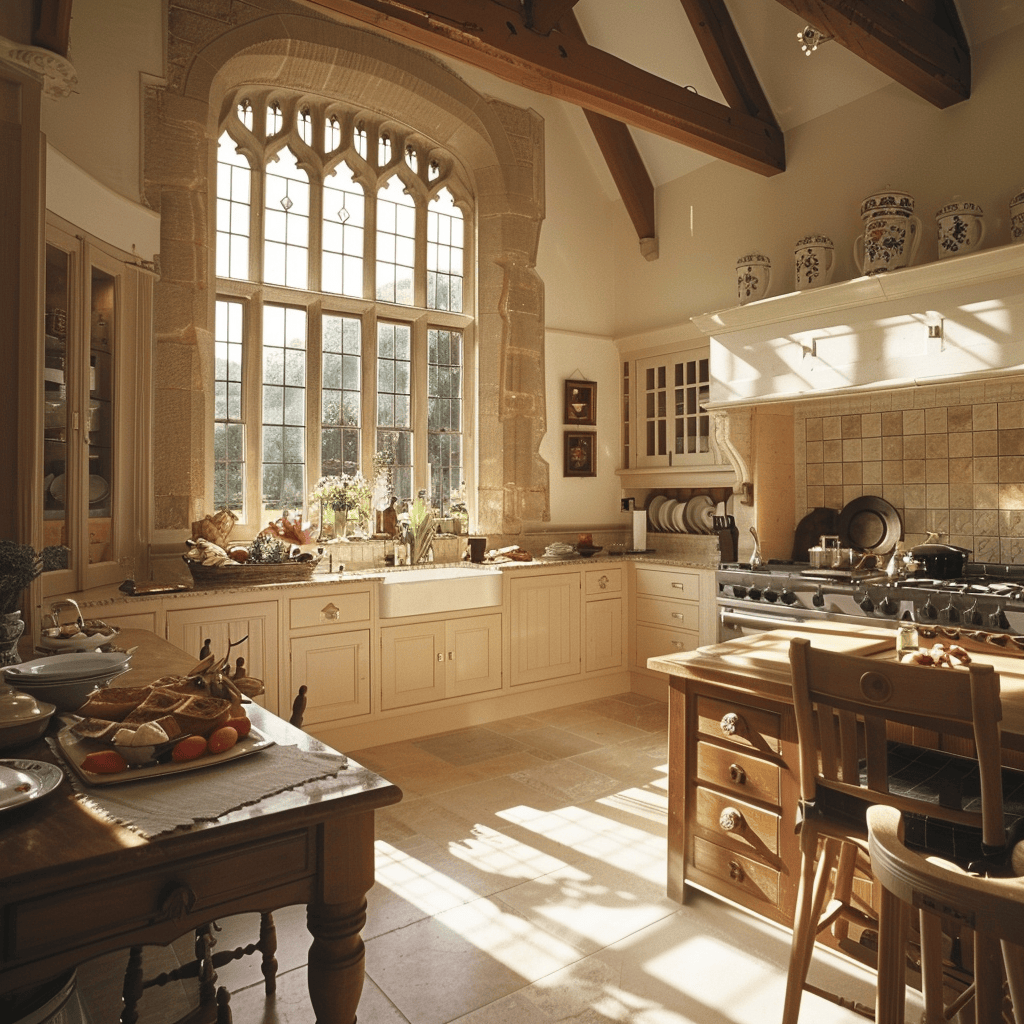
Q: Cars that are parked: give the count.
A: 0